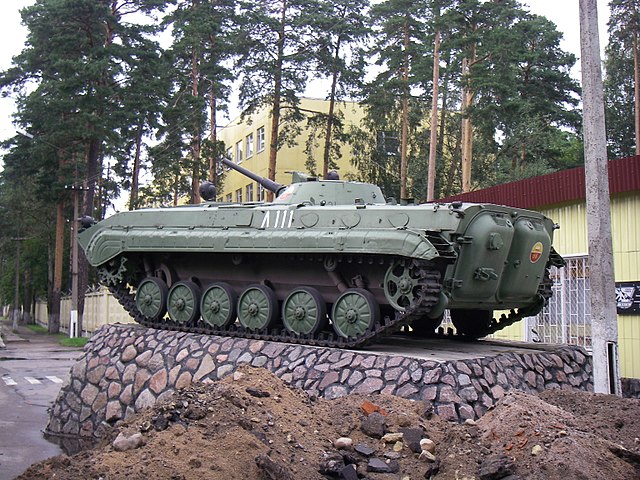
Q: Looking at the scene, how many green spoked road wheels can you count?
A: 6